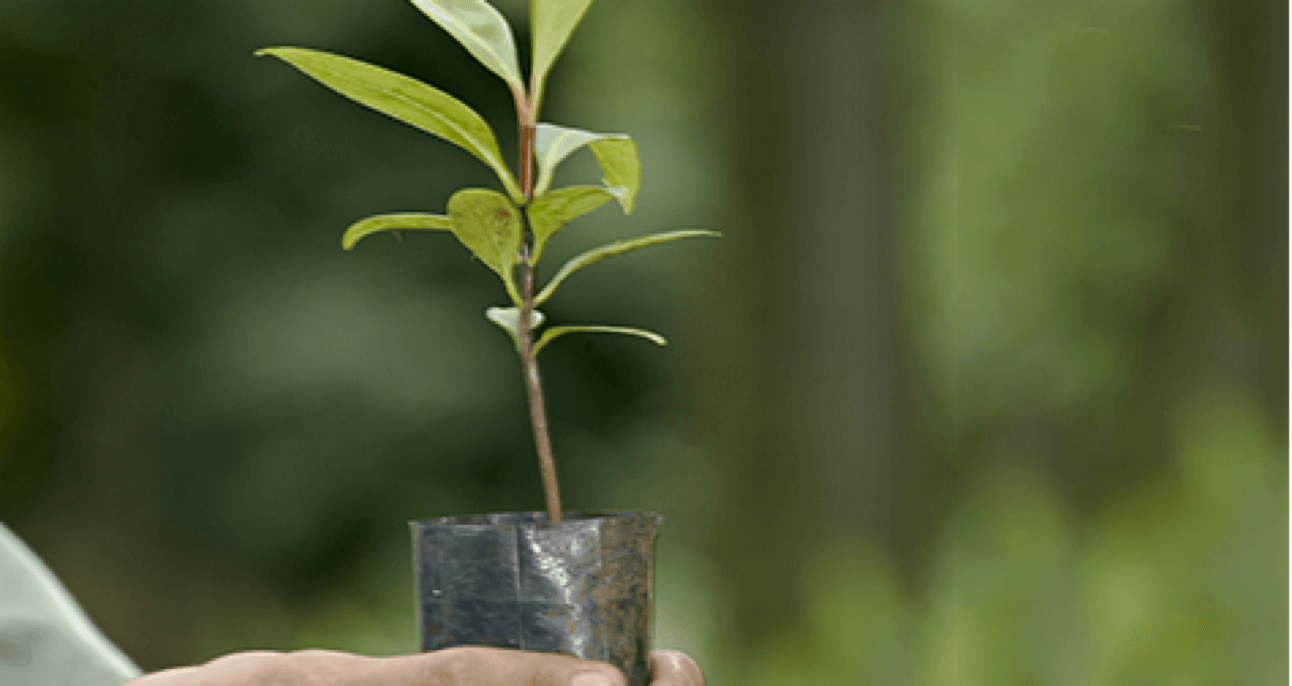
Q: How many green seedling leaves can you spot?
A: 10